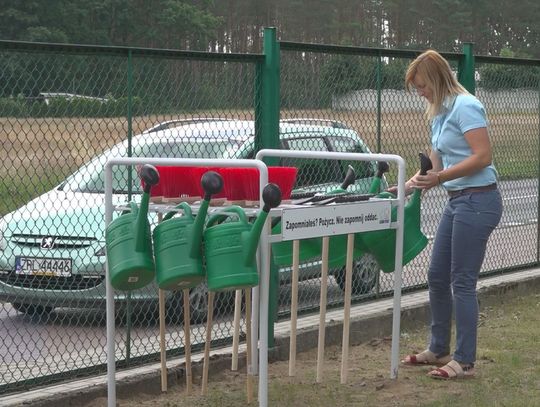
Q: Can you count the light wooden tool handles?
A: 8